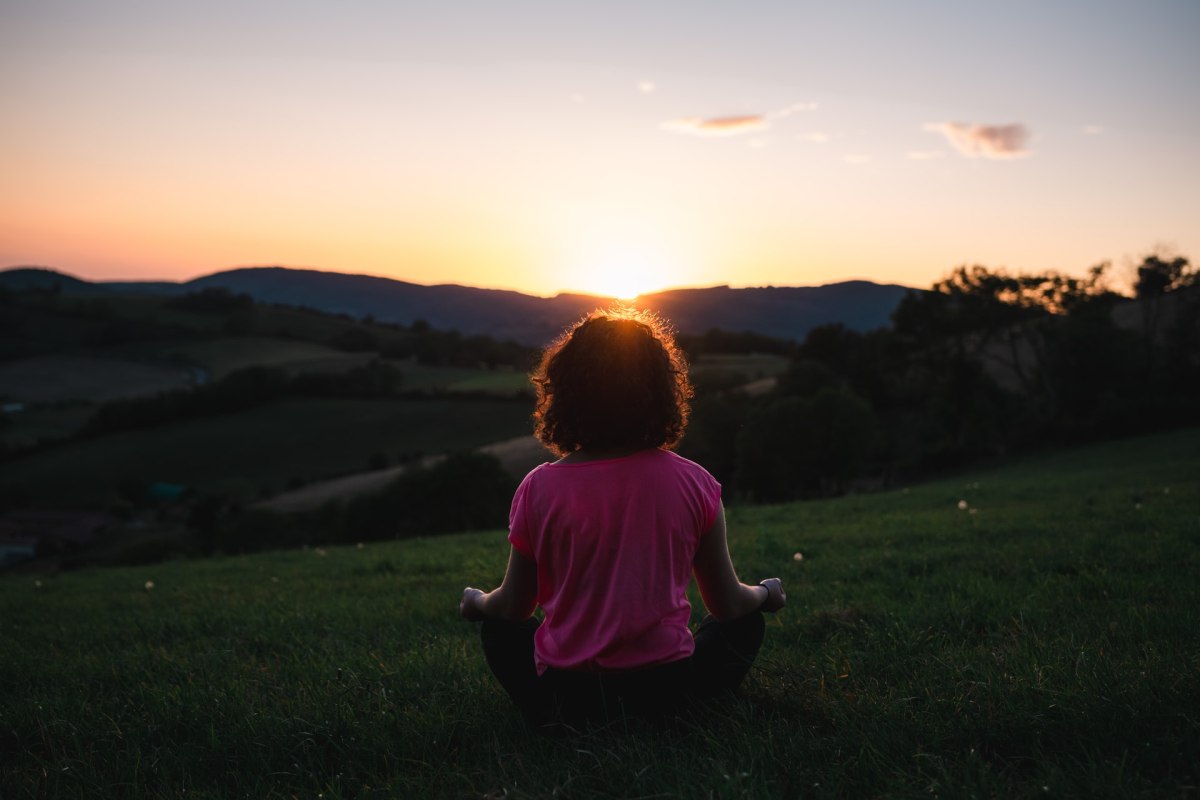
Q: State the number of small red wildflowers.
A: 0